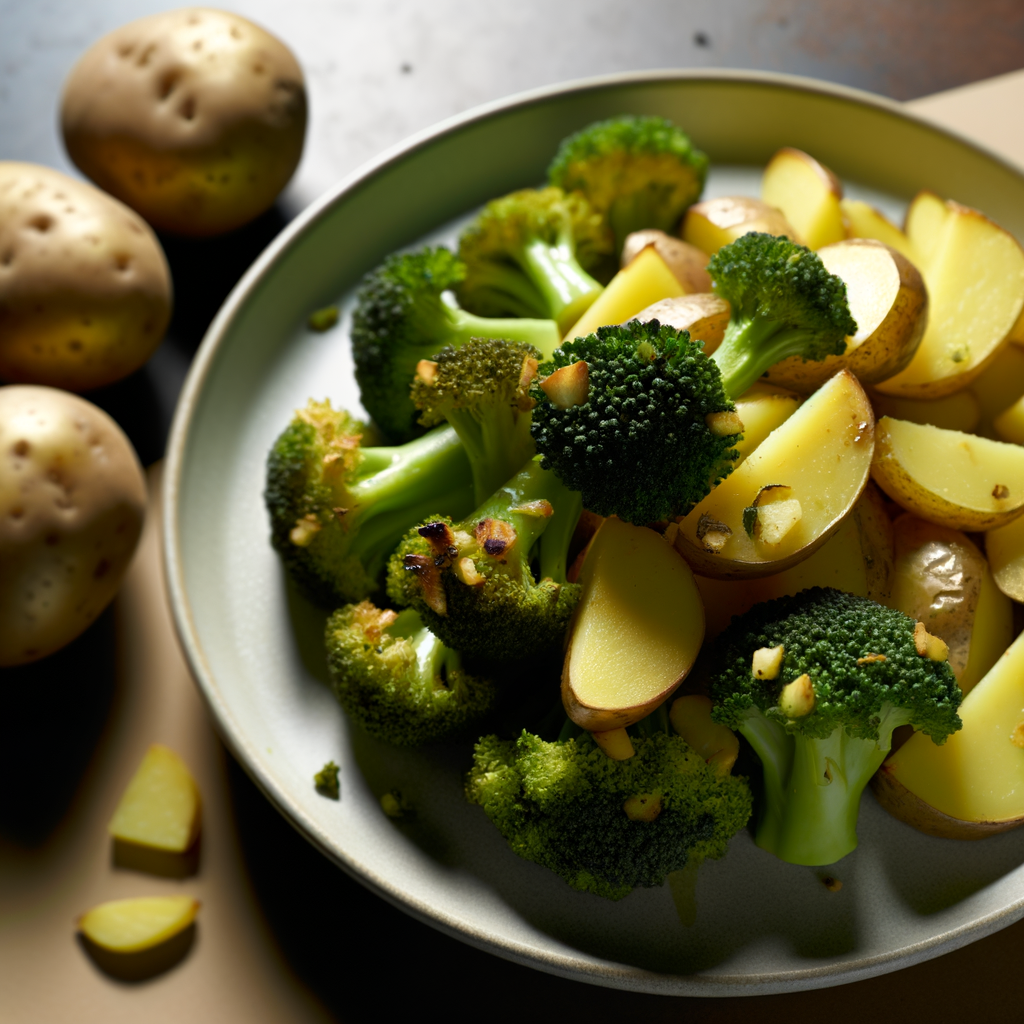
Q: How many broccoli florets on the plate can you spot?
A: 11